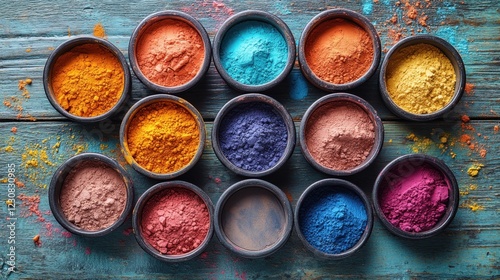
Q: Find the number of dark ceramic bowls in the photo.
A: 13